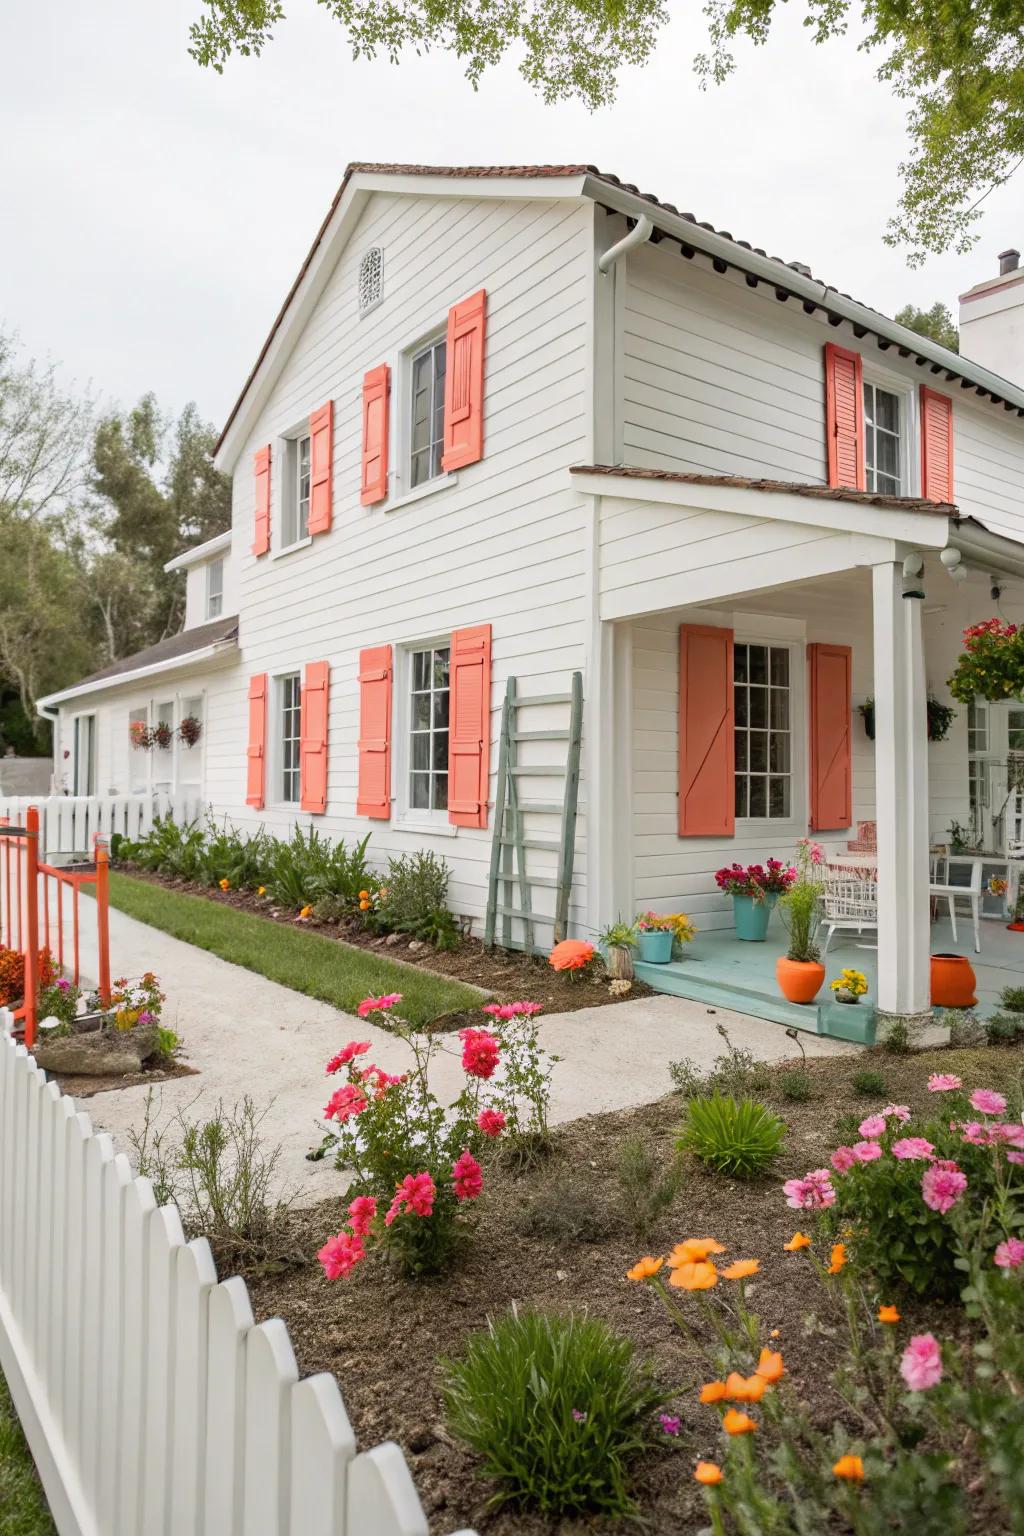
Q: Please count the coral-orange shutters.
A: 12